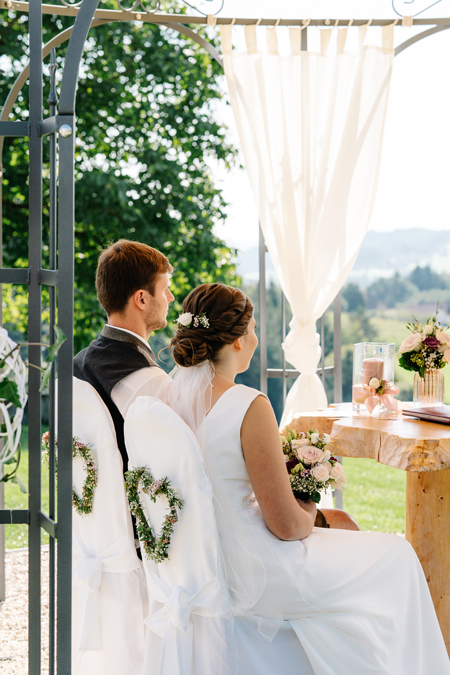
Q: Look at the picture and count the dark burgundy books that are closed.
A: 1